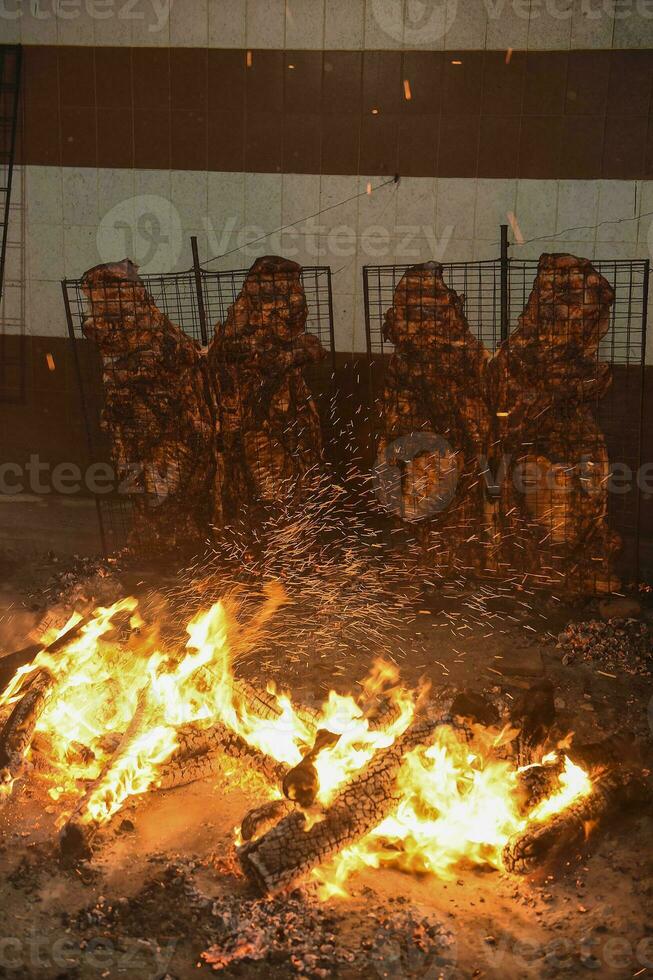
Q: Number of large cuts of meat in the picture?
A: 4